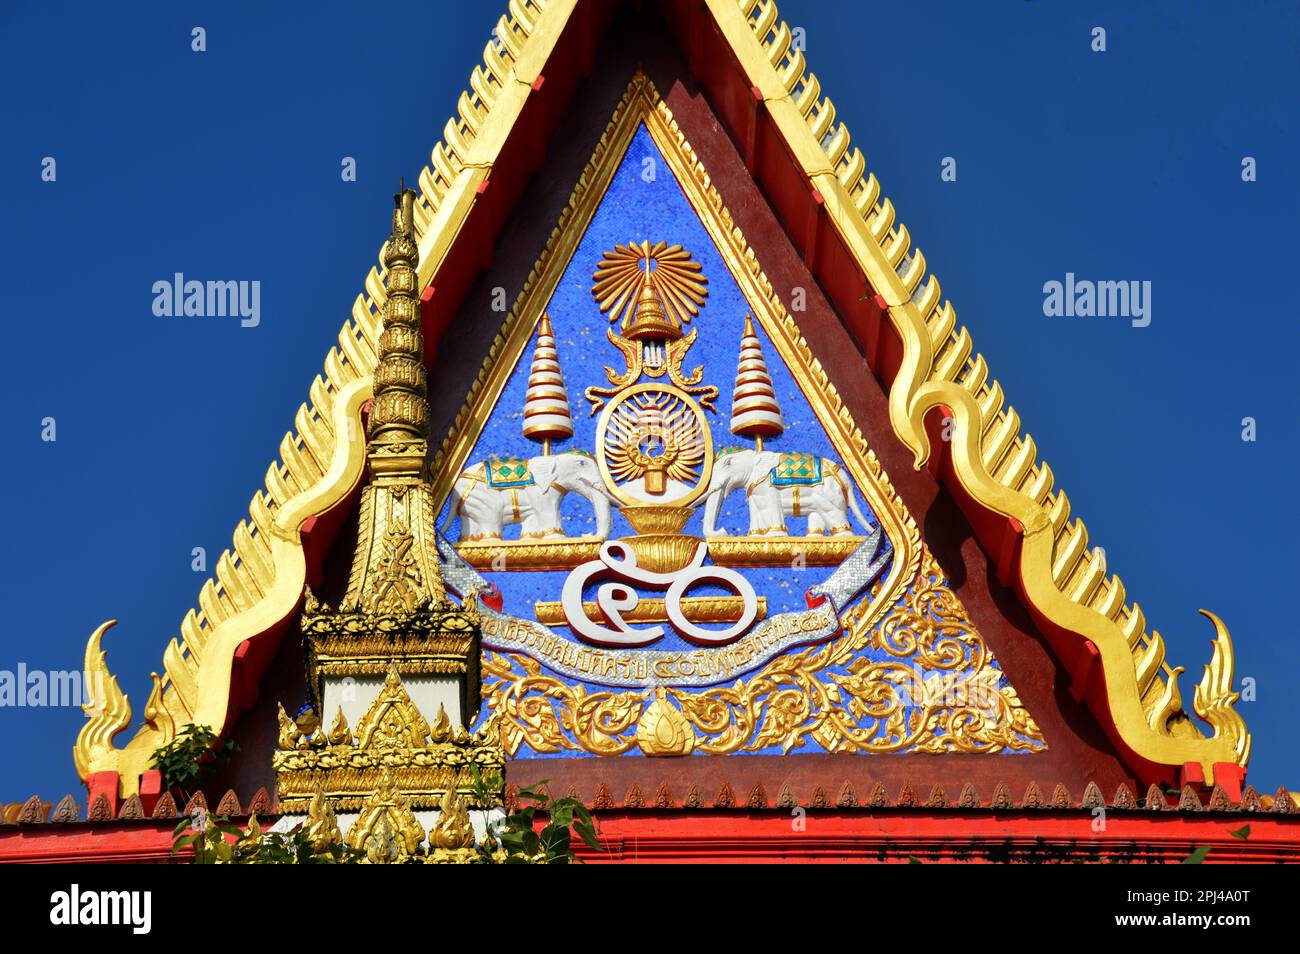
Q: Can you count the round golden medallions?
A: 1